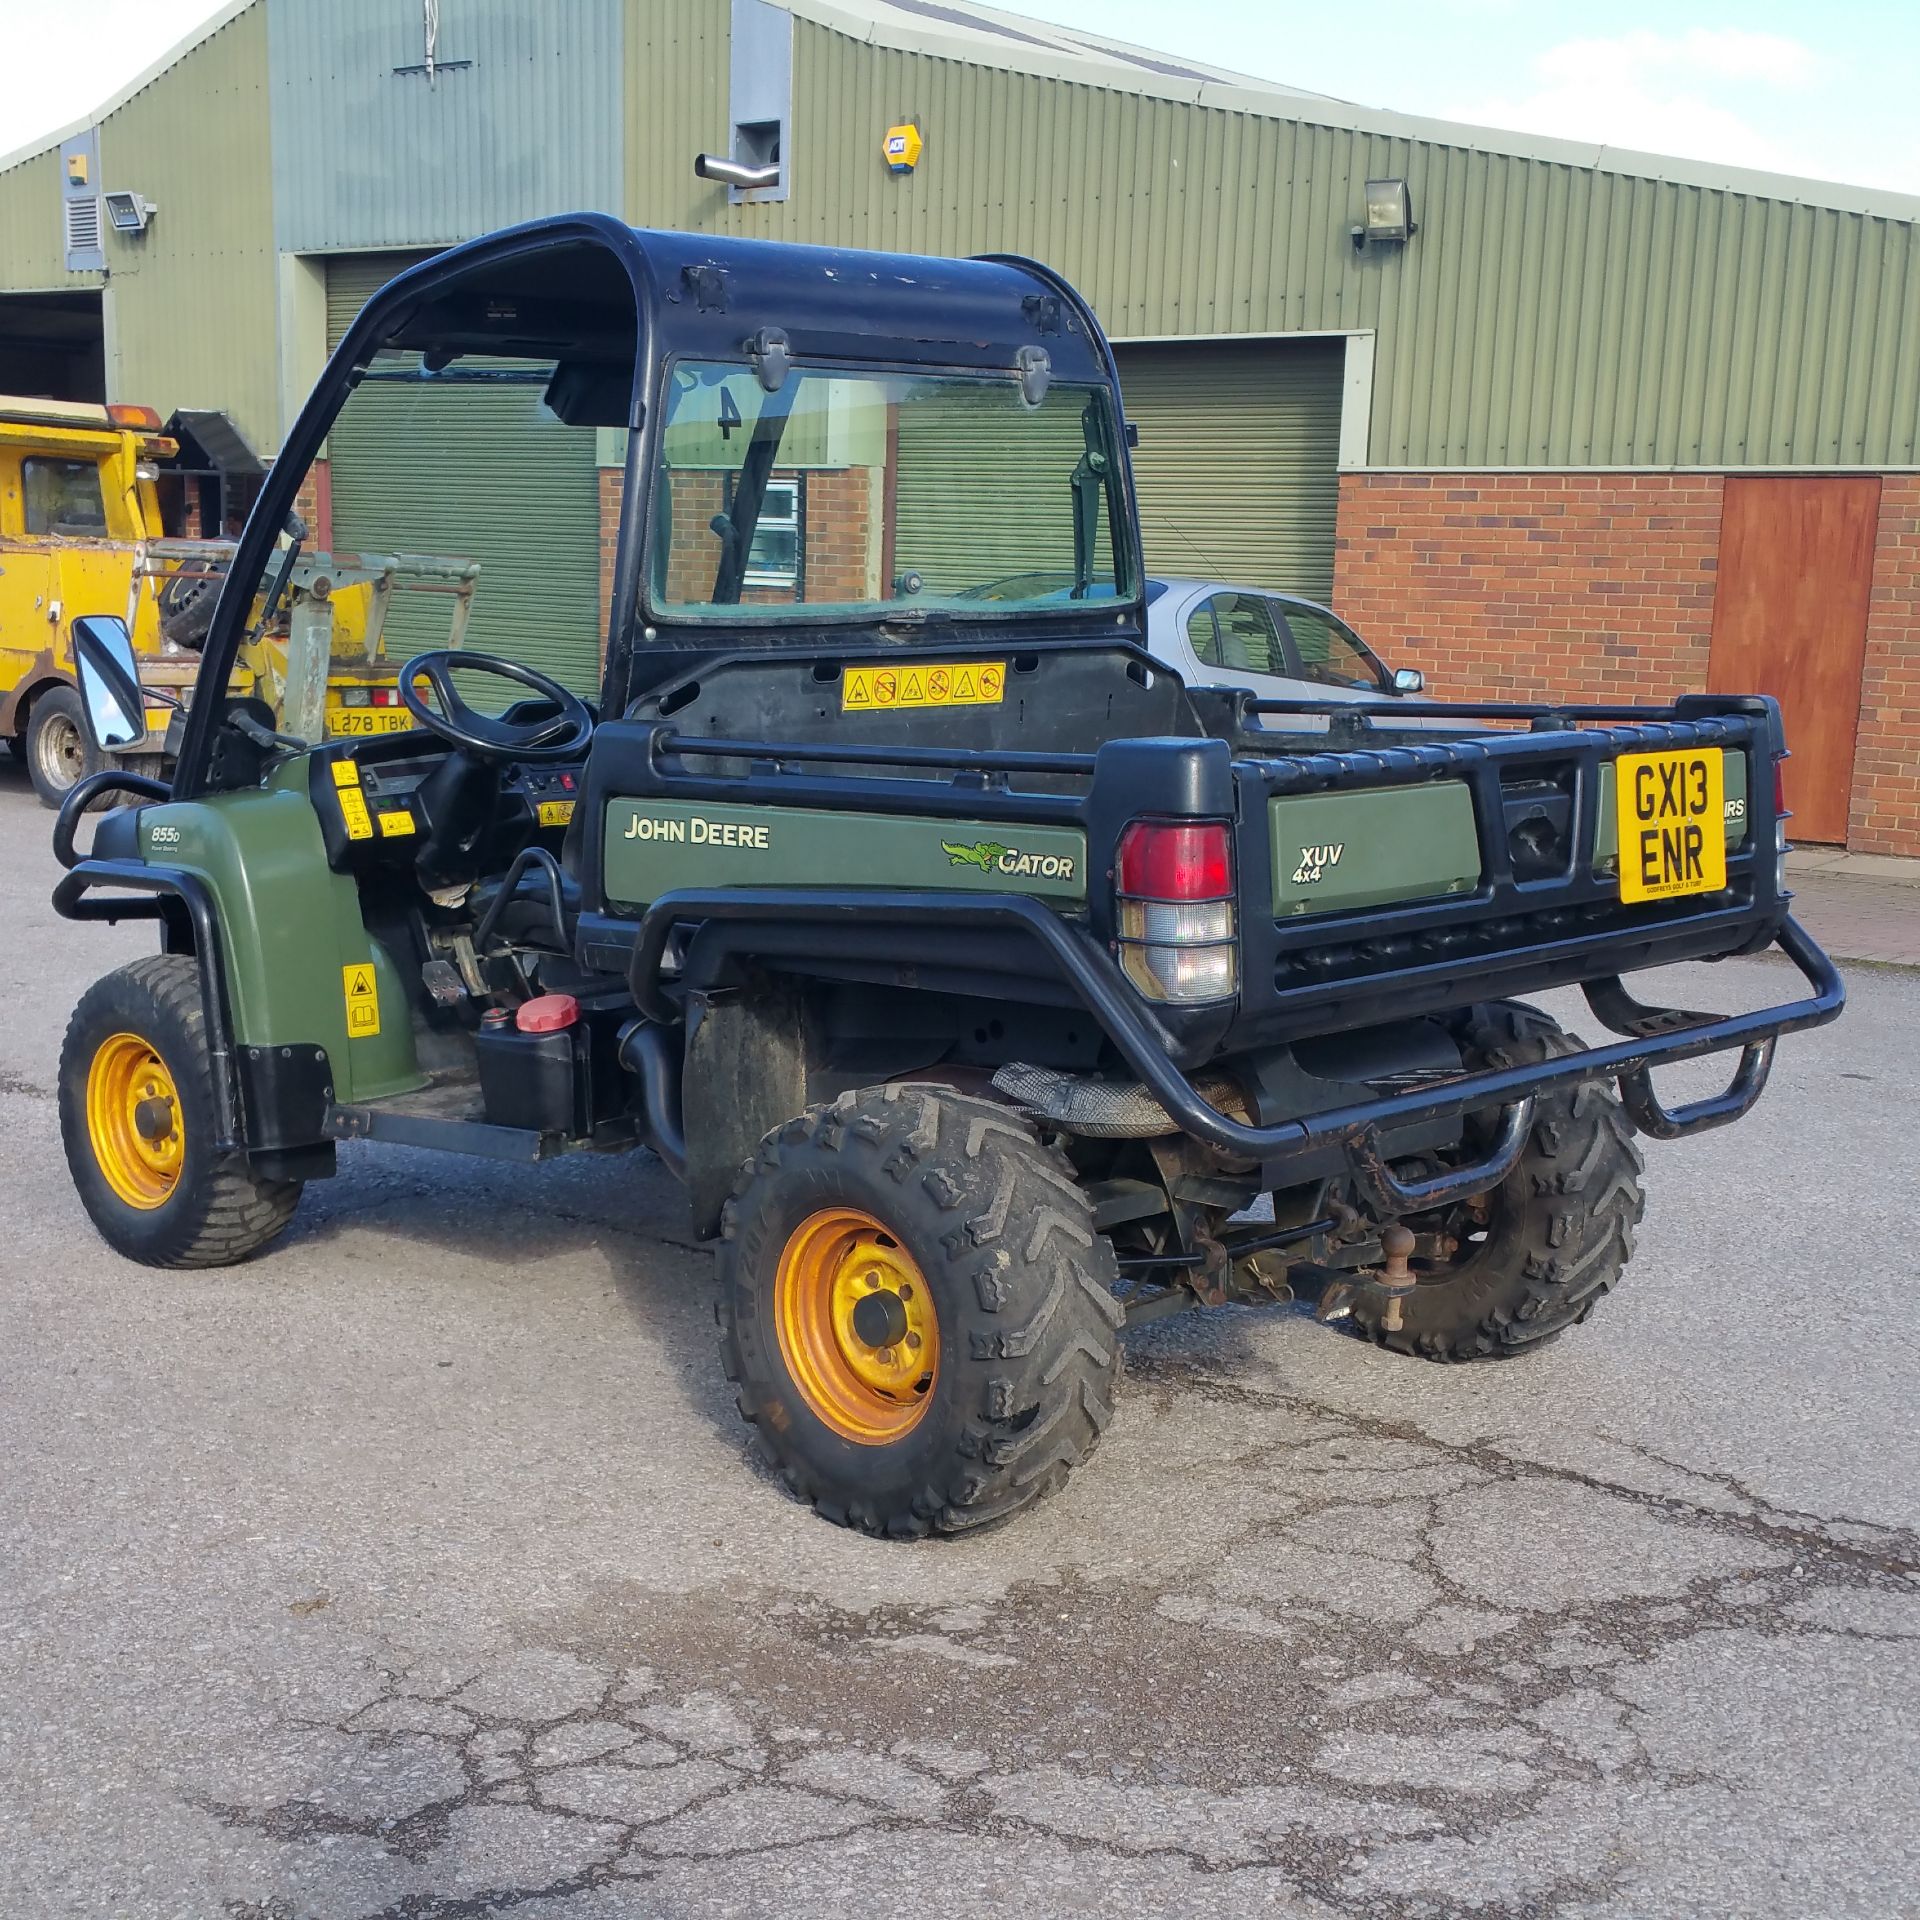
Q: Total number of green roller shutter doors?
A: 2